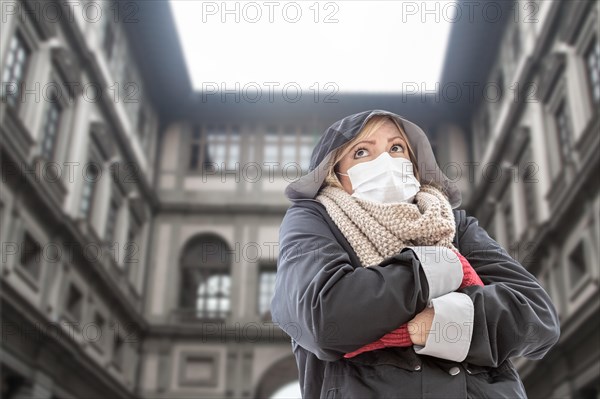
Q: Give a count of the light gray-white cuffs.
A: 2